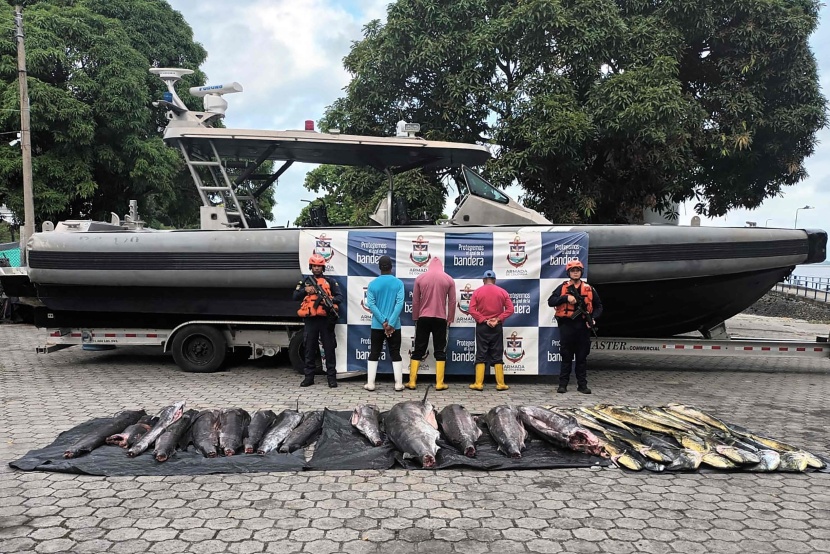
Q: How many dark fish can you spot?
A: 14